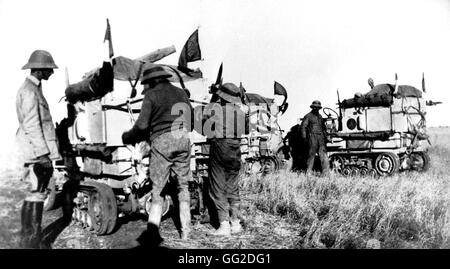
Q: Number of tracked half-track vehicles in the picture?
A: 3